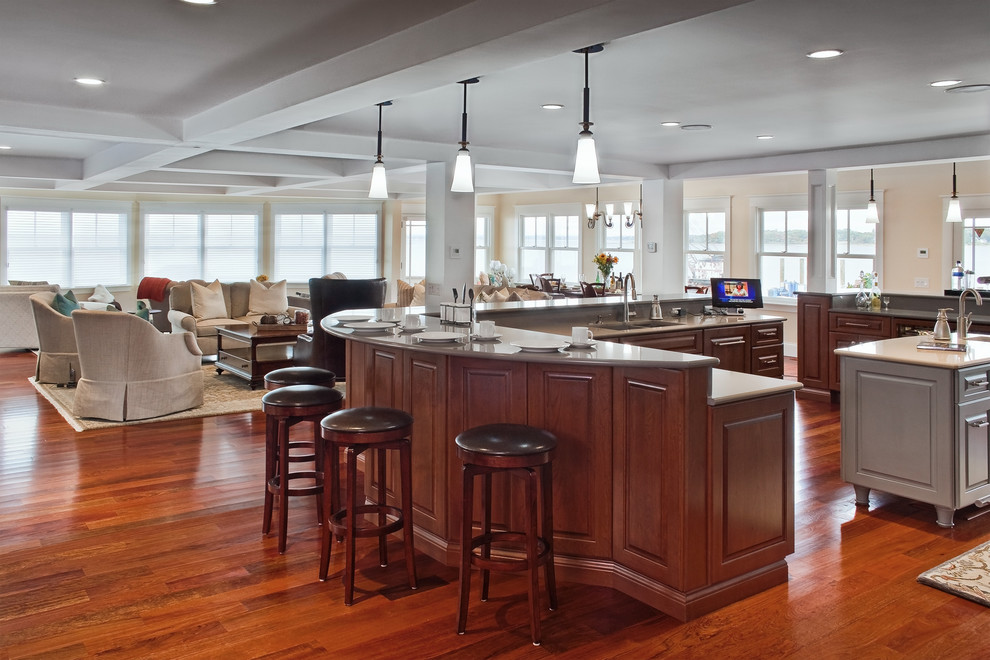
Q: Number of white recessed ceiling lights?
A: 8